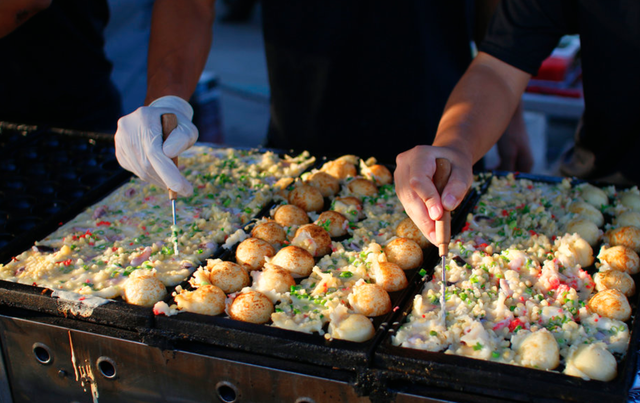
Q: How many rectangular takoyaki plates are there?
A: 4